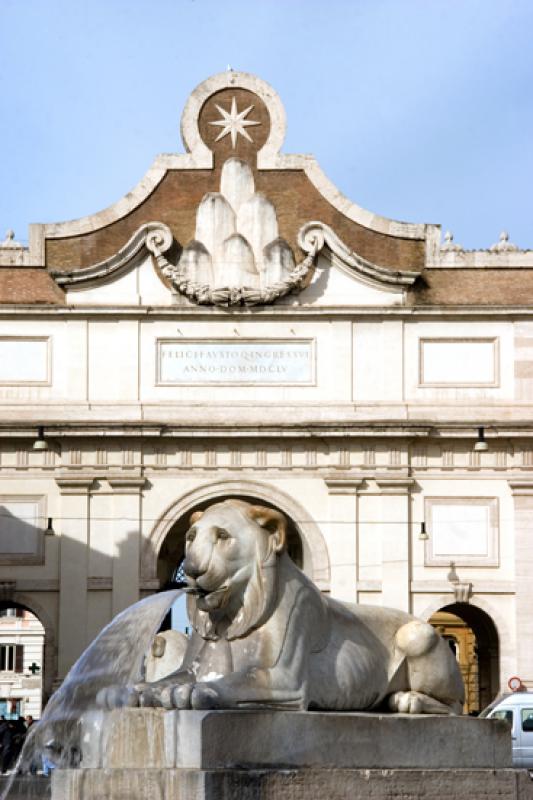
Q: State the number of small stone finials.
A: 3